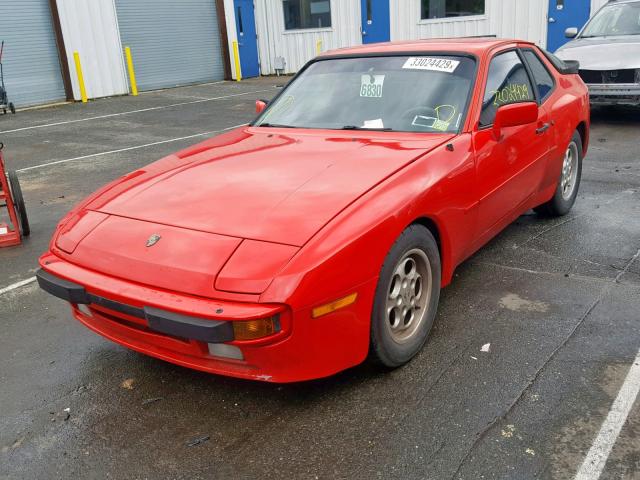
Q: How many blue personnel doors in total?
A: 3